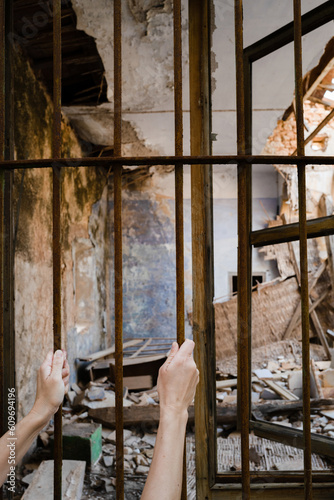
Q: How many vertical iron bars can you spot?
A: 5